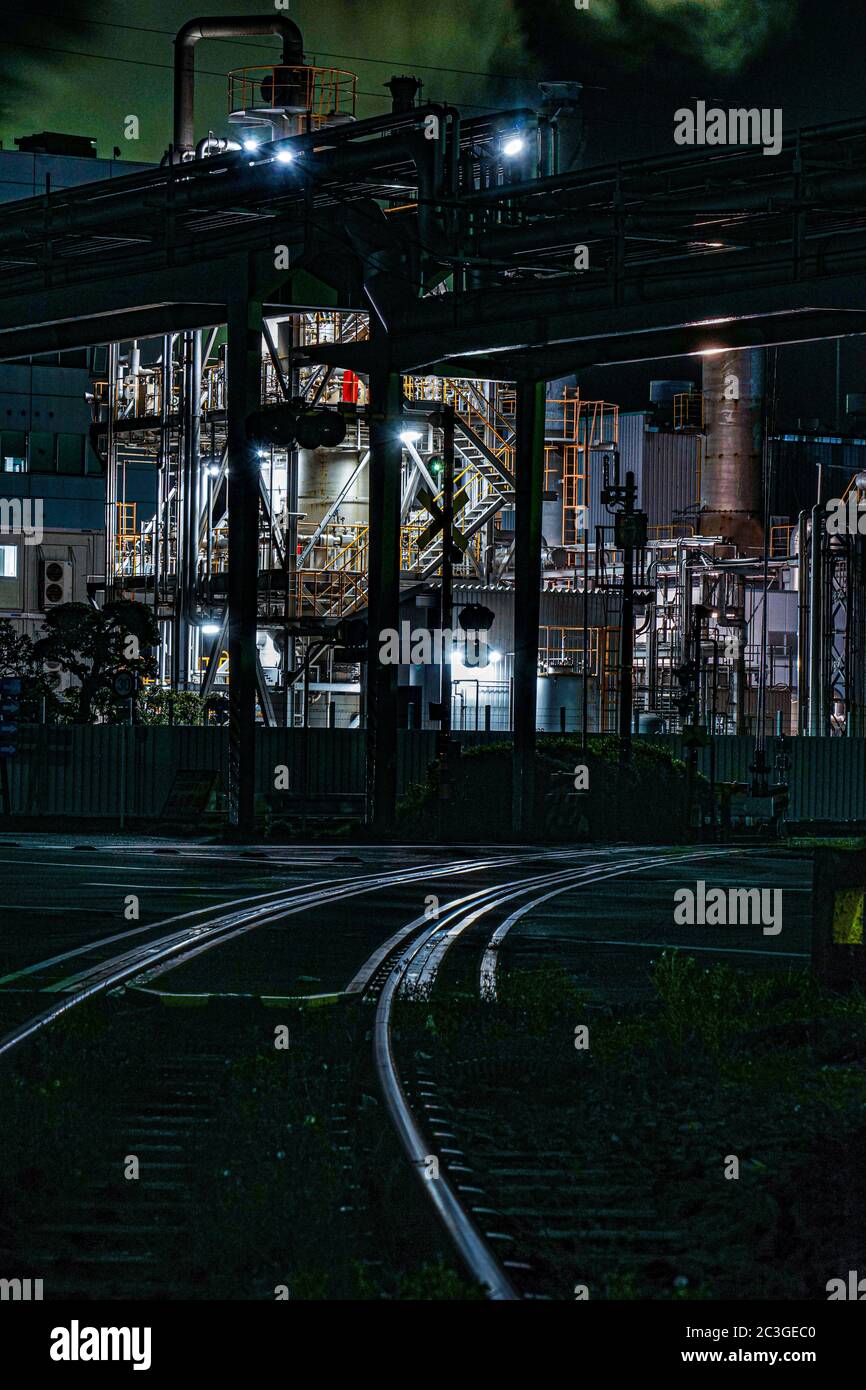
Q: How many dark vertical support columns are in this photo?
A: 3